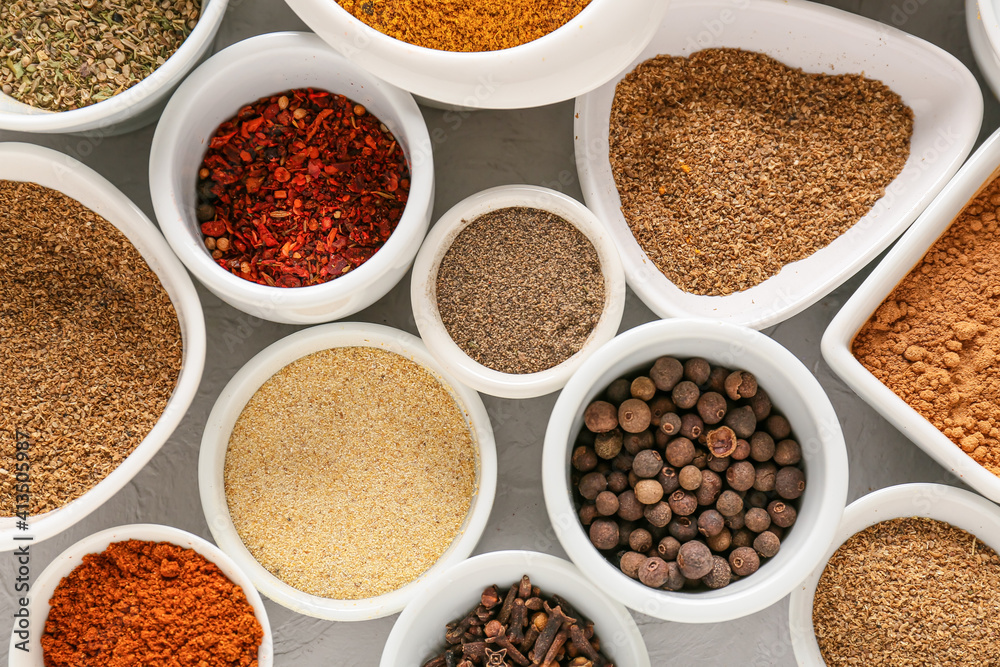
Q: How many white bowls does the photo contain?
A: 13